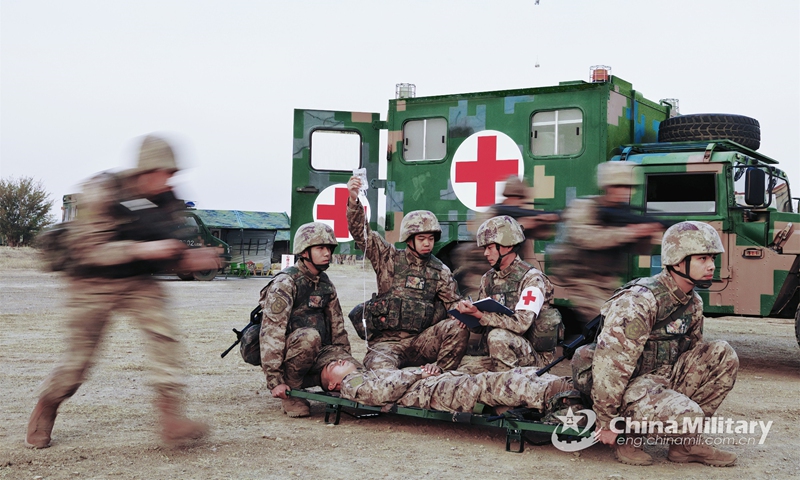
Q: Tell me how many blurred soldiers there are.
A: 3